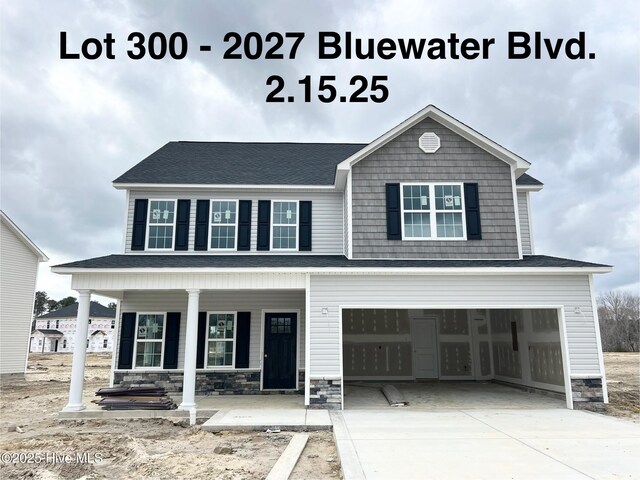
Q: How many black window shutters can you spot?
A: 12